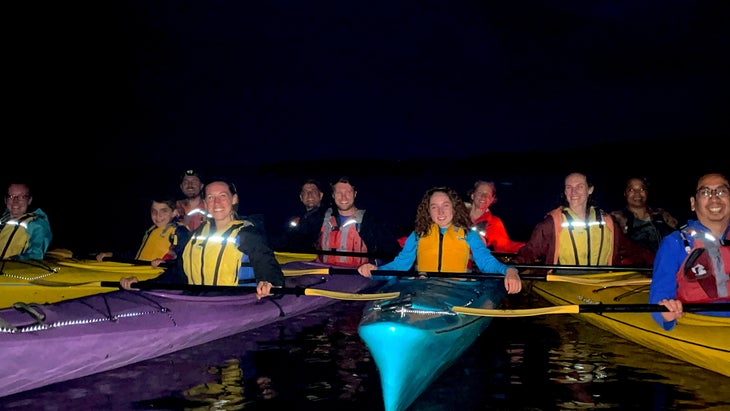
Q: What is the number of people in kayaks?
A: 11